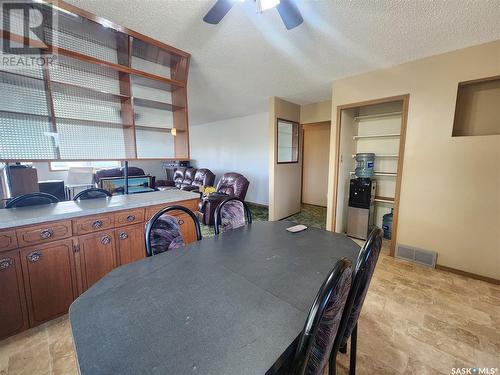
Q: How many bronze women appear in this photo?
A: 0